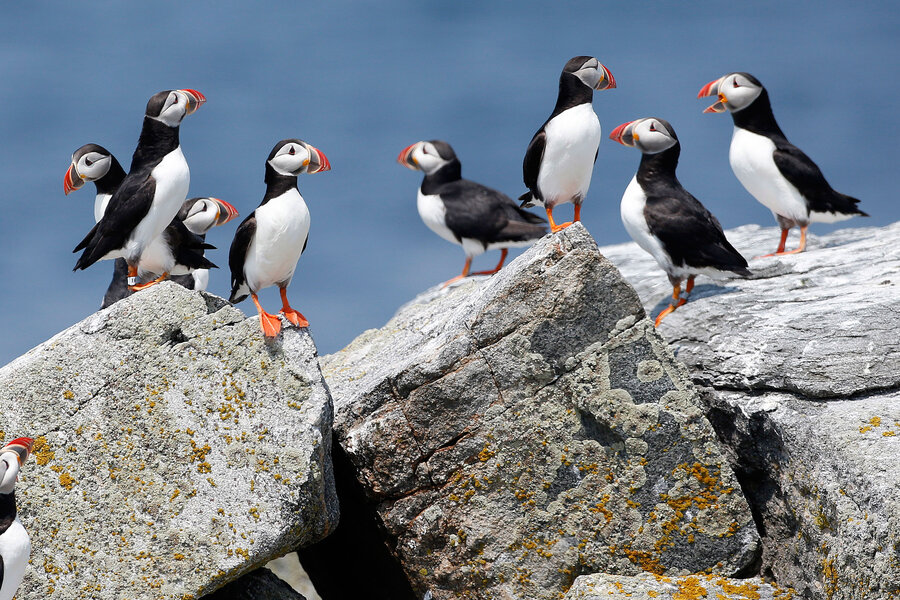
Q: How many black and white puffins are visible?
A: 9